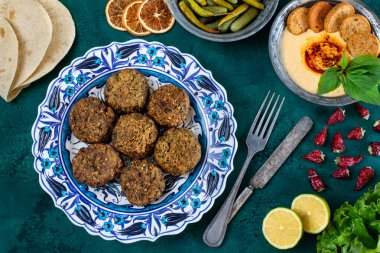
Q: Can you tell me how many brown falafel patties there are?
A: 7